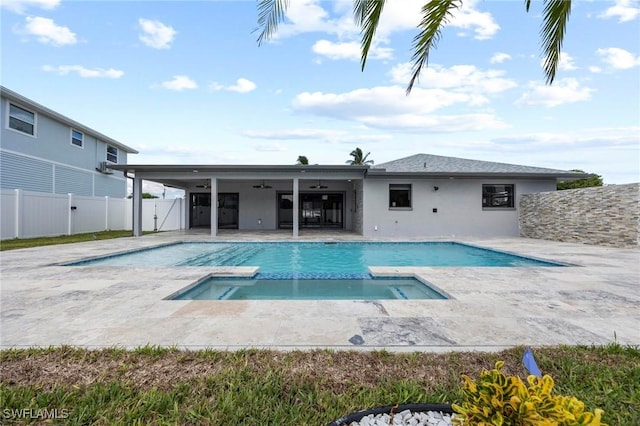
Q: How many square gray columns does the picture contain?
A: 3